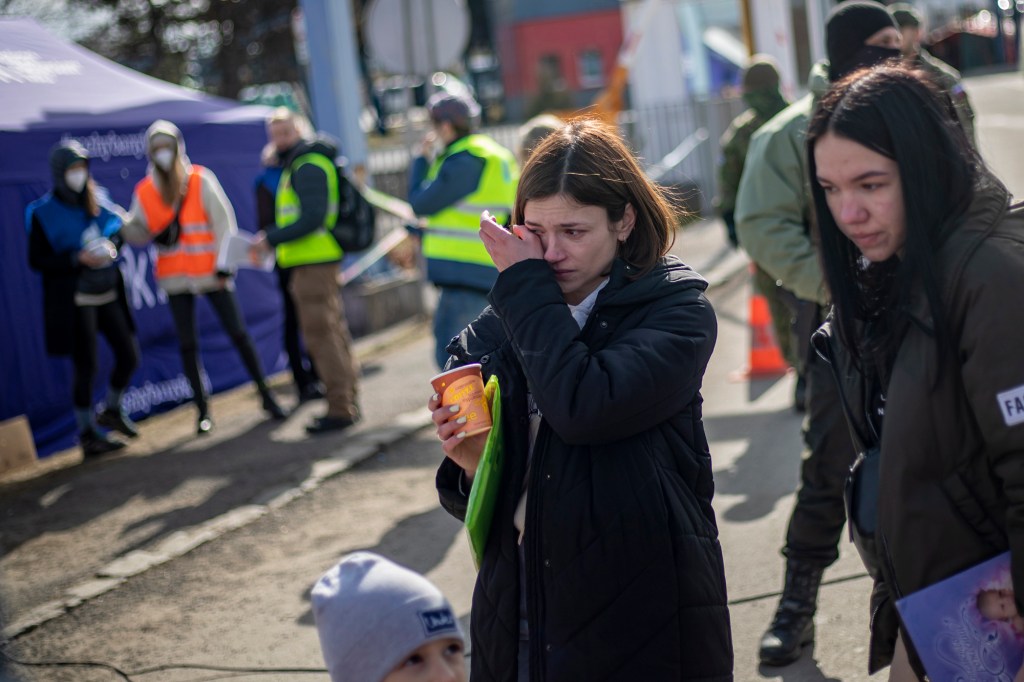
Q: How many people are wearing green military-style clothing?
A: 3